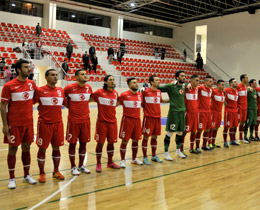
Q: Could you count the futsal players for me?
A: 14